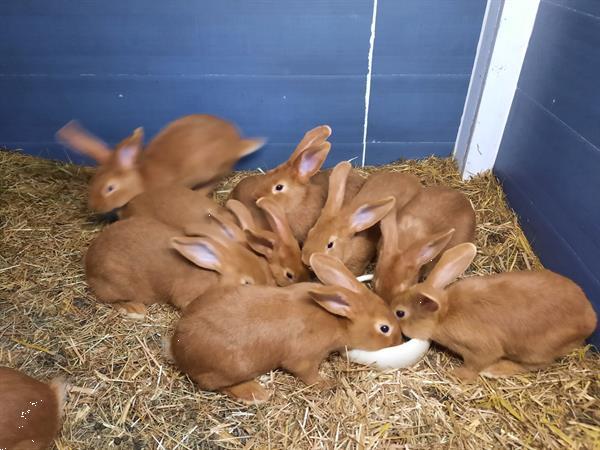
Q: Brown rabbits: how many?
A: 9